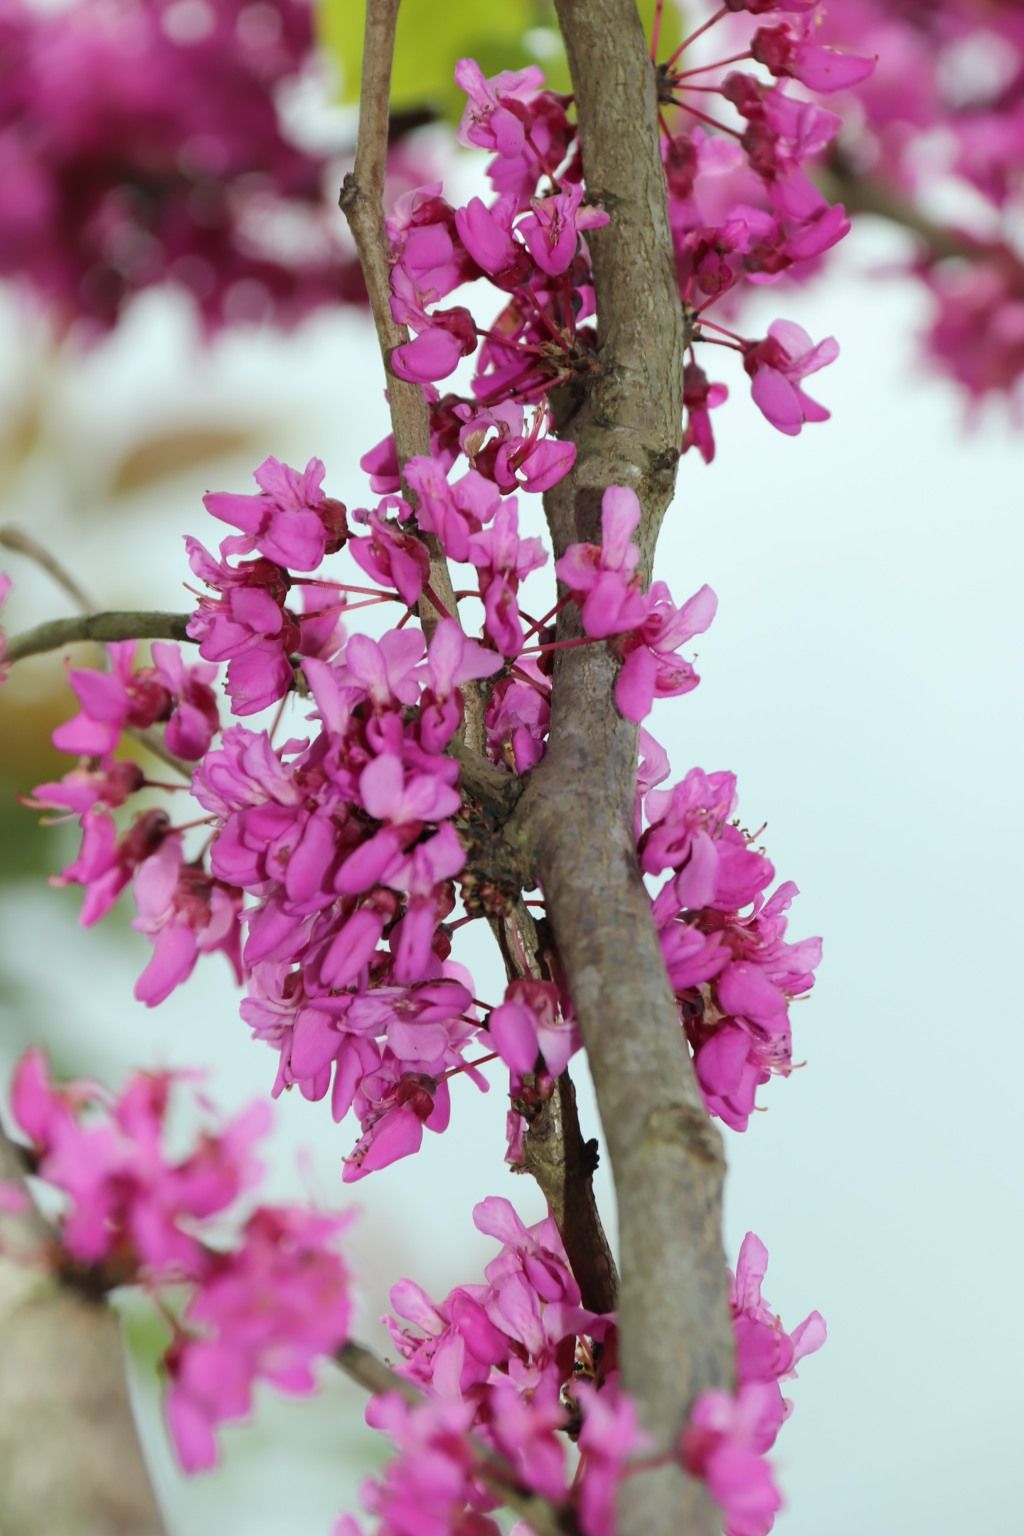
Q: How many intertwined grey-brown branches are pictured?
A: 2